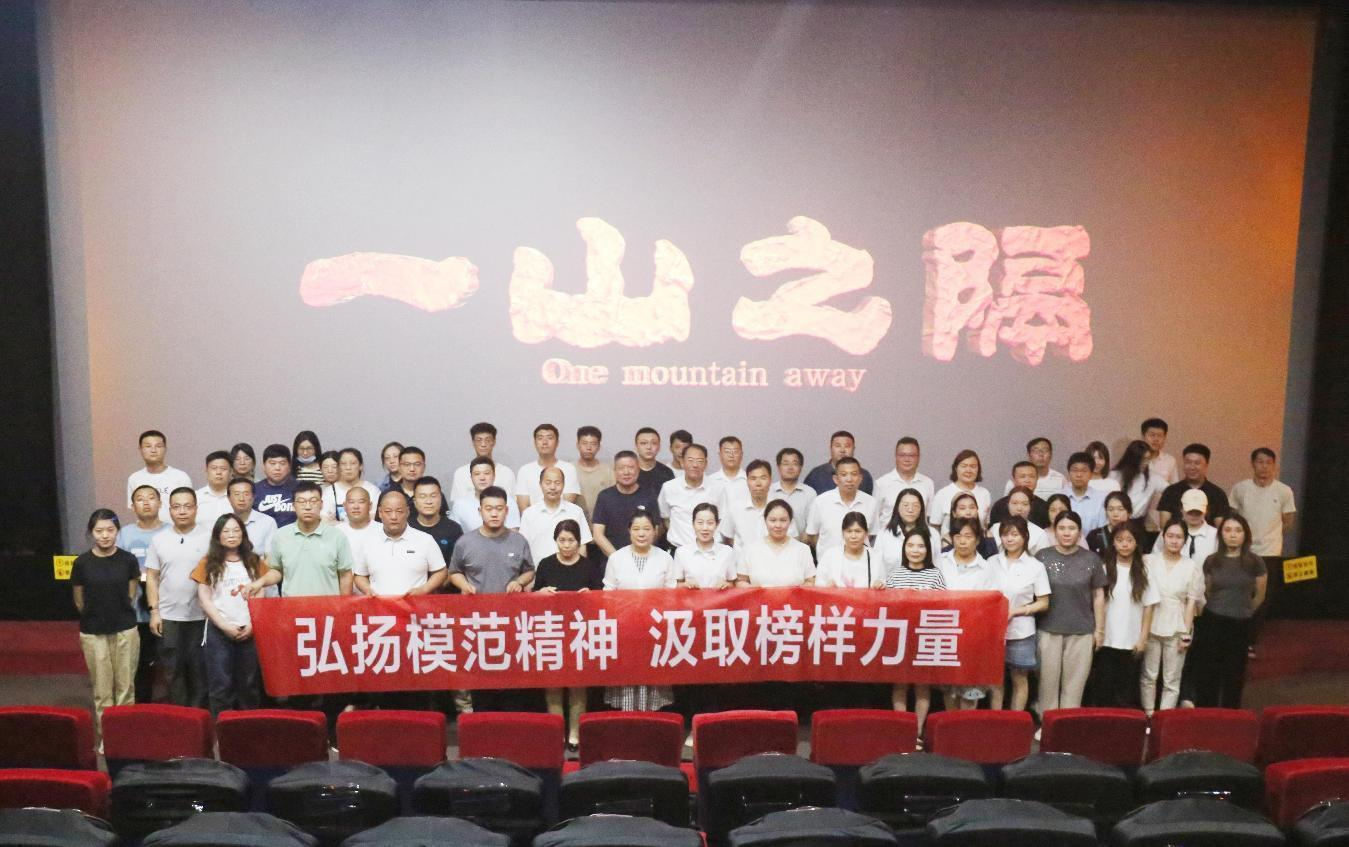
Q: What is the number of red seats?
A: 14